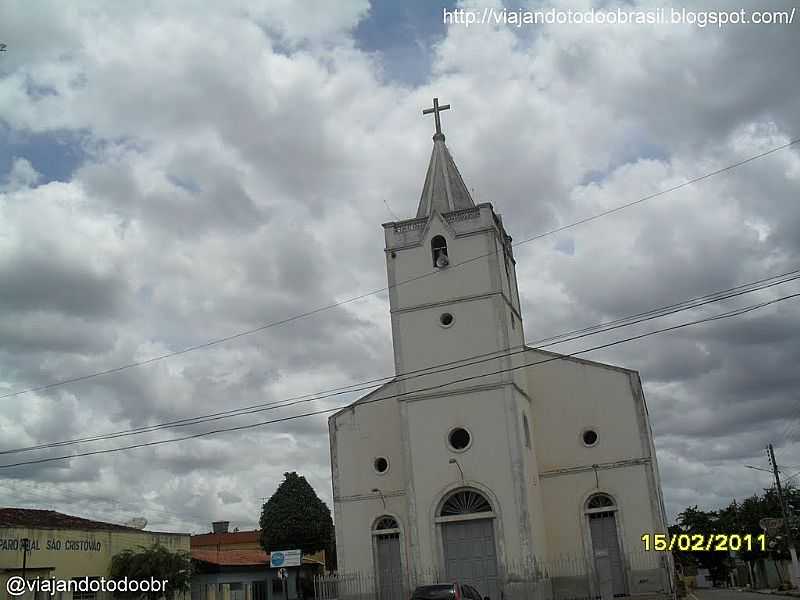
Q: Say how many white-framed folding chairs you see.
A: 0